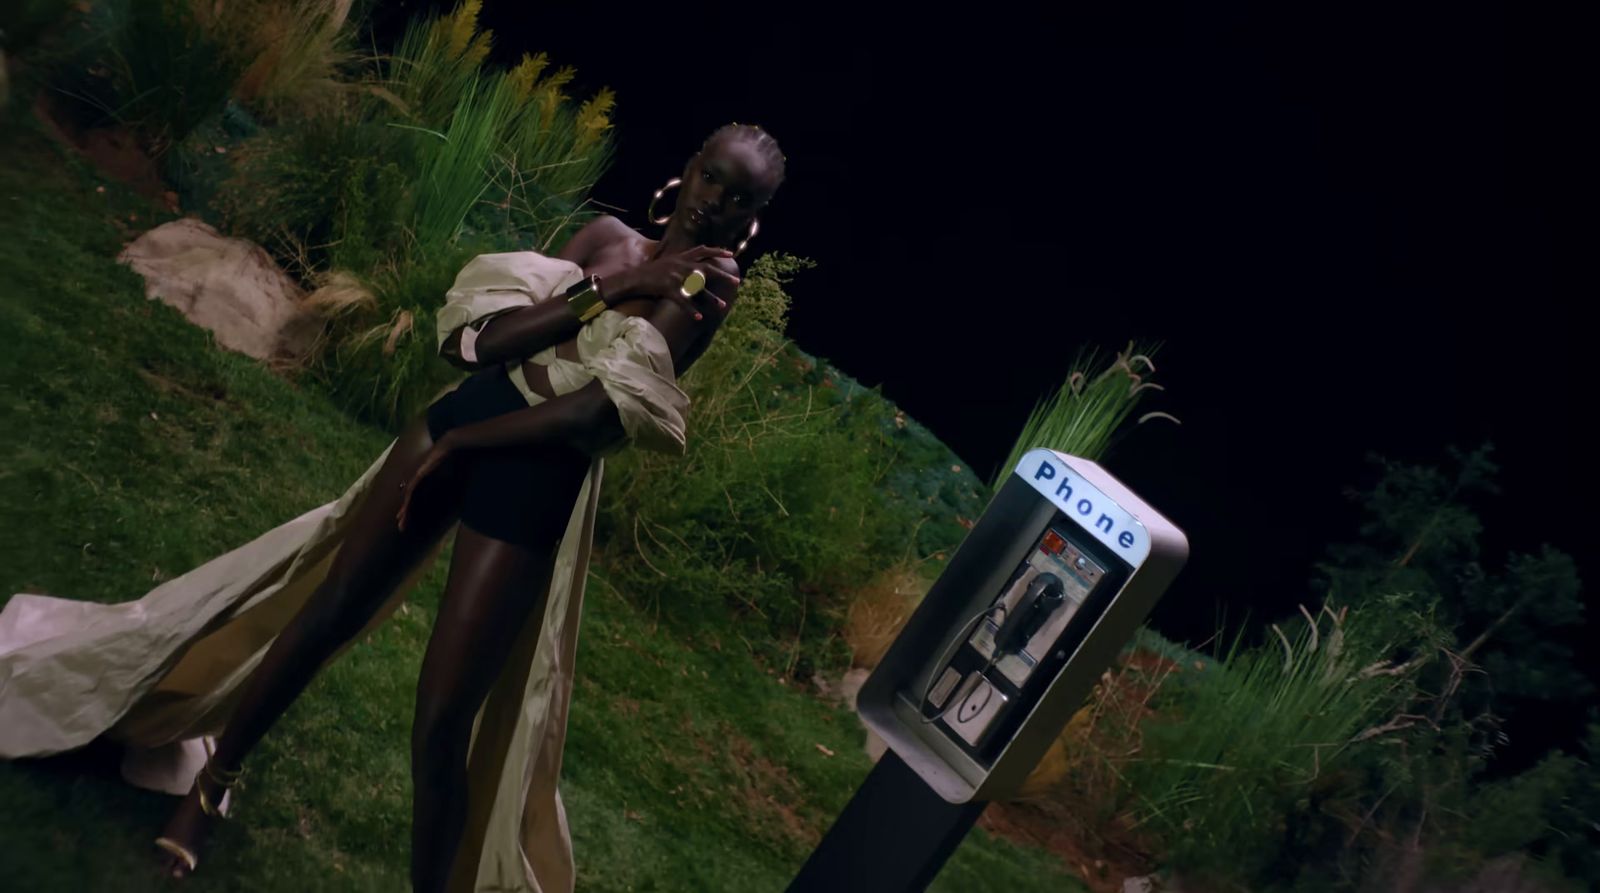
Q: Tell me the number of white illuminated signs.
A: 1